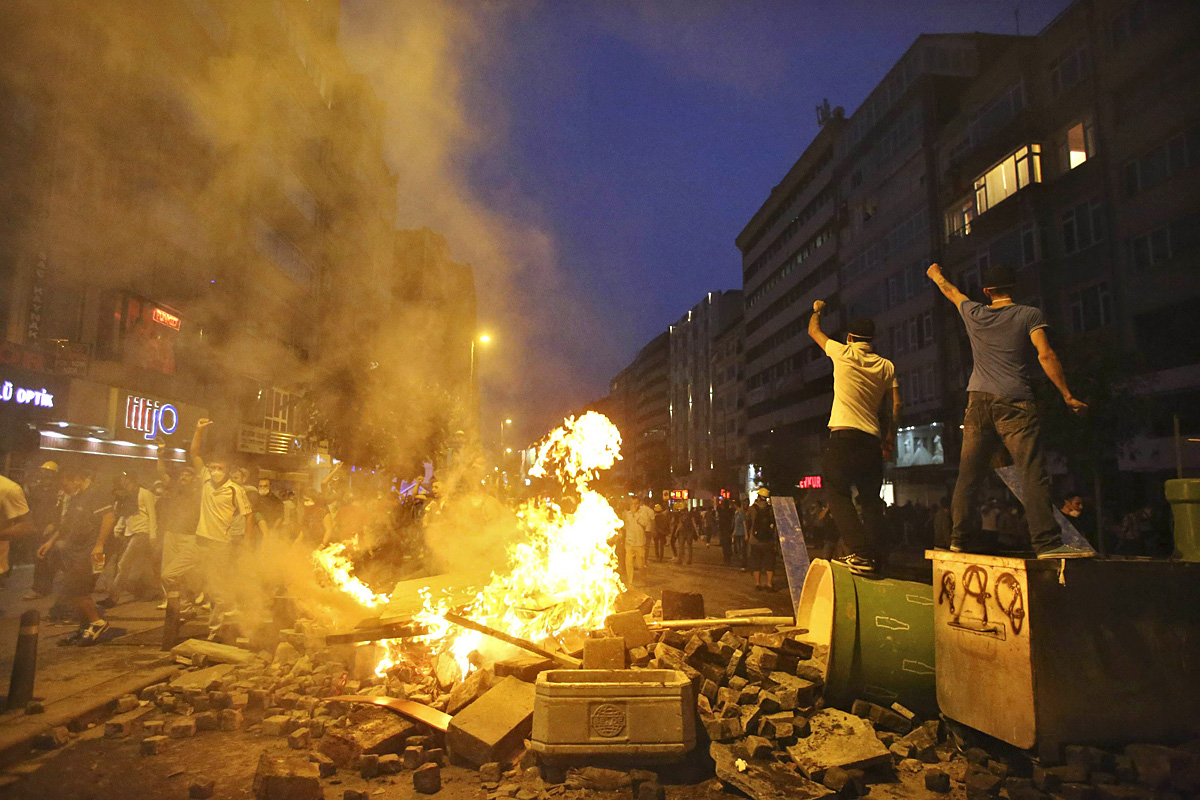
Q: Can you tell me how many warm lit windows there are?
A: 3